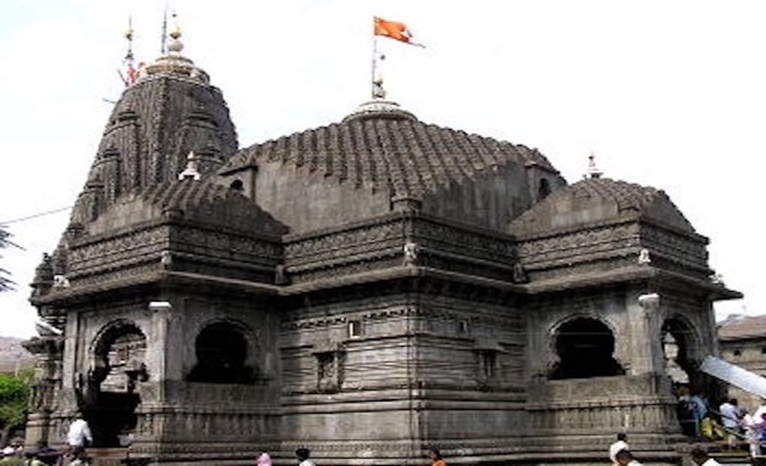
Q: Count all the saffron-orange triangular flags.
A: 1